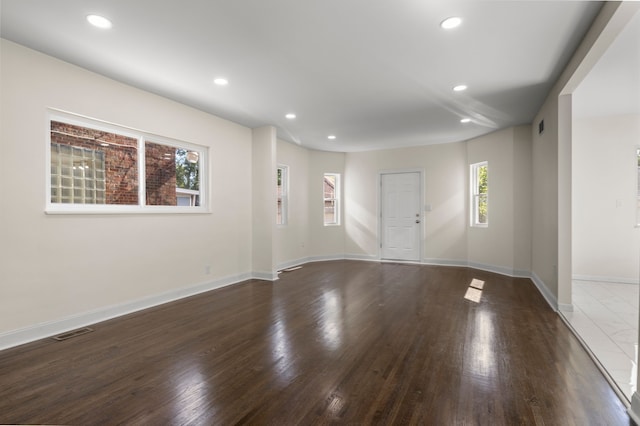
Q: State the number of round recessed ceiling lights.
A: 7